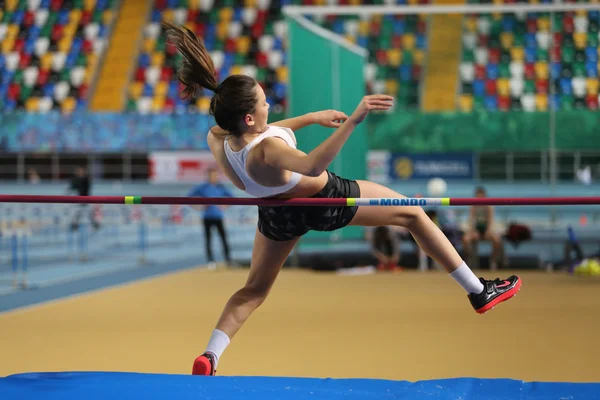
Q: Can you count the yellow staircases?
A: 2